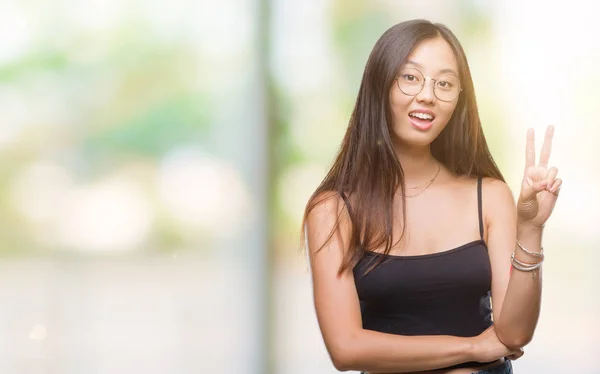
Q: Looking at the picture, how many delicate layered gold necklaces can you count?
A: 2